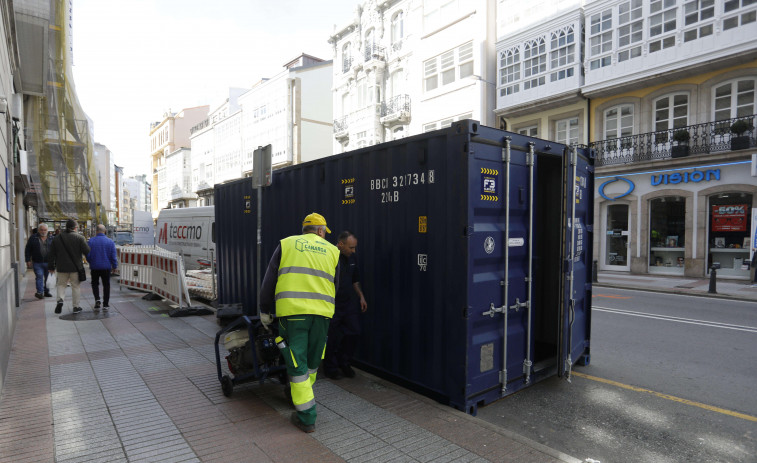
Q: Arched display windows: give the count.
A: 2